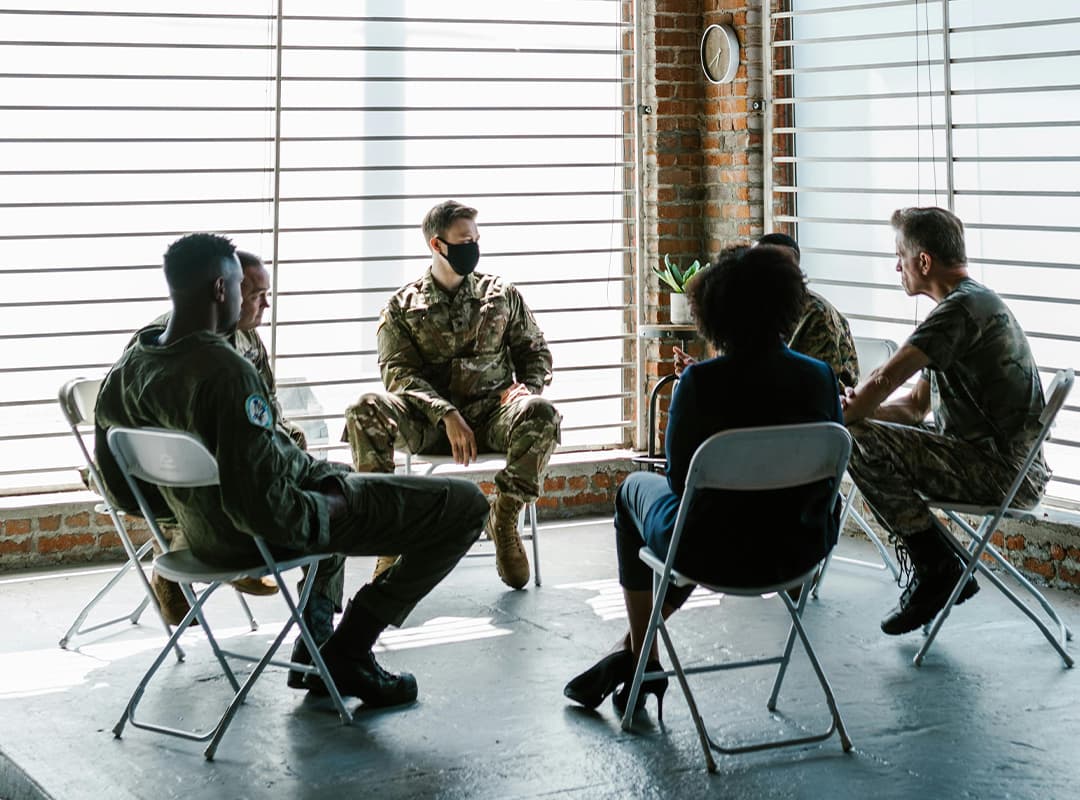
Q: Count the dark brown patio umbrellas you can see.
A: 0